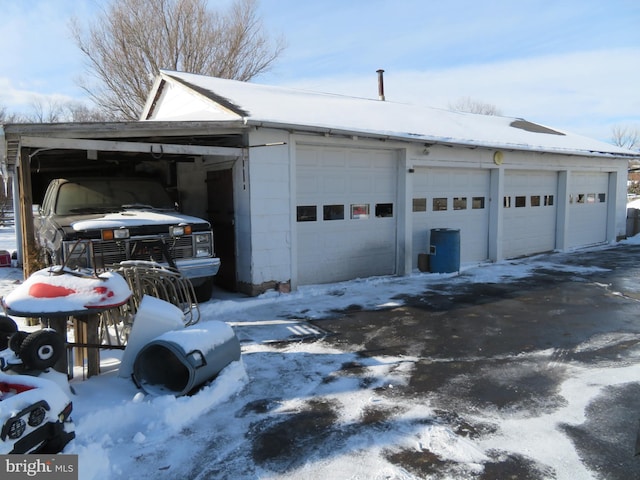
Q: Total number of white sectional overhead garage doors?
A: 4